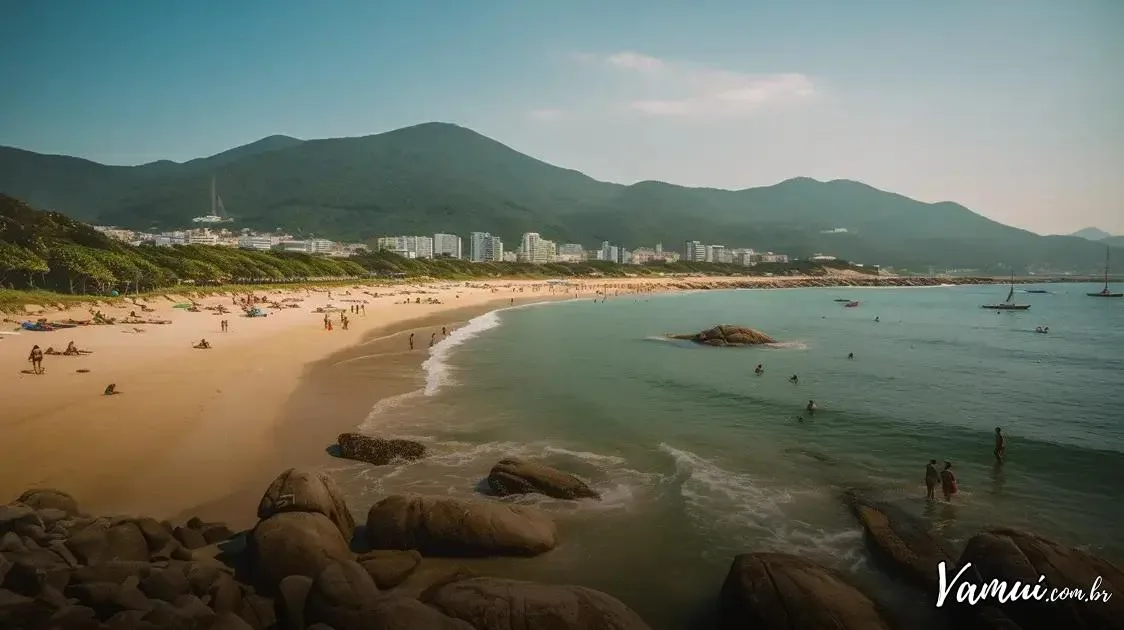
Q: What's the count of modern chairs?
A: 0